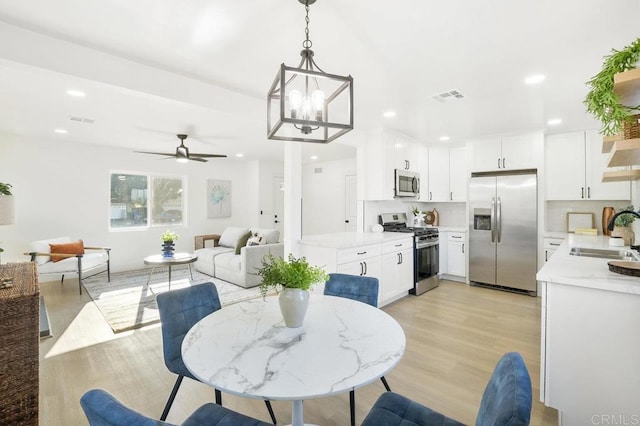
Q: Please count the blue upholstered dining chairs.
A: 4